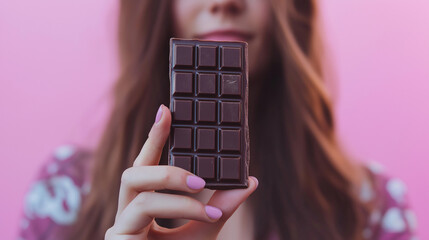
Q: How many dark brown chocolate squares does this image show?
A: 15